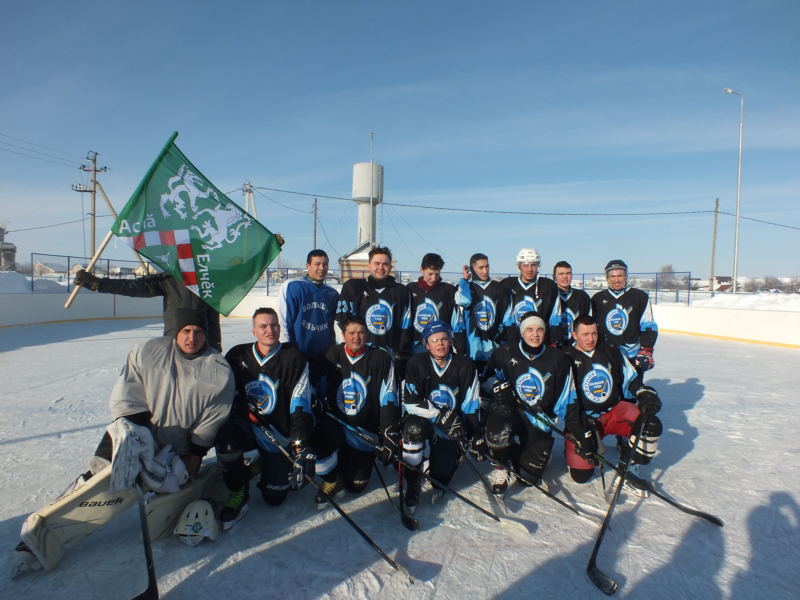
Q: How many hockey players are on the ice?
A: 13